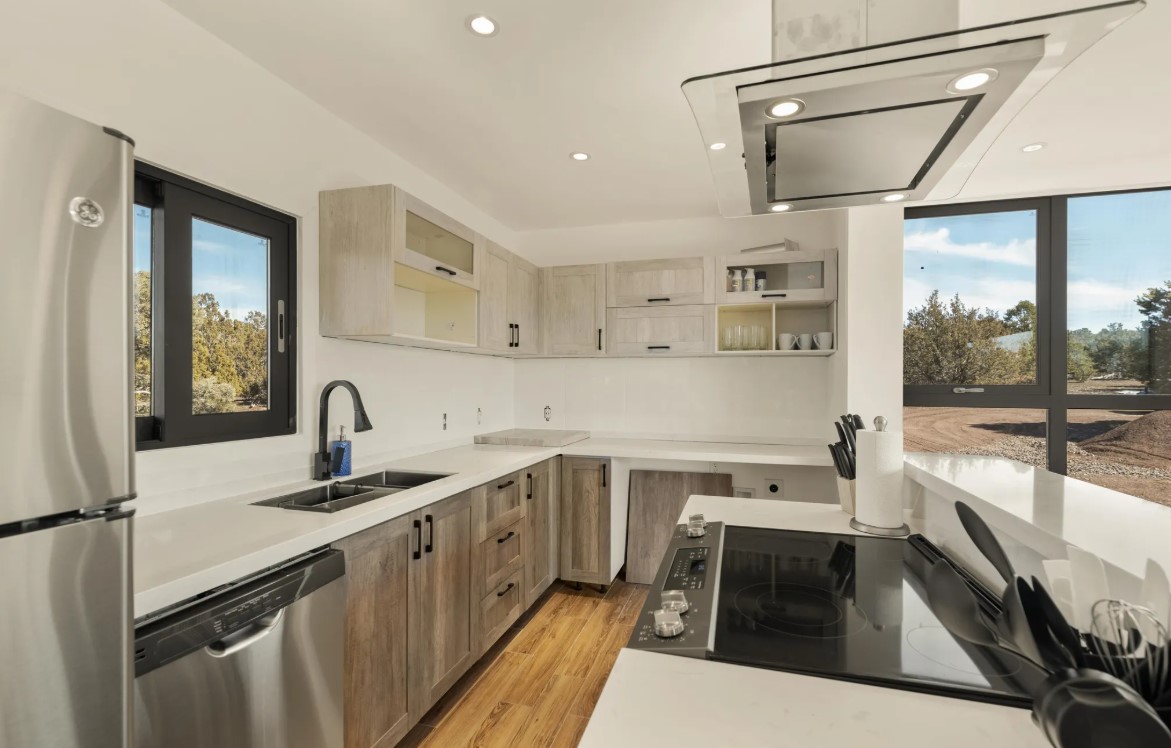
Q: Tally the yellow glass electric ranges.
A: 0